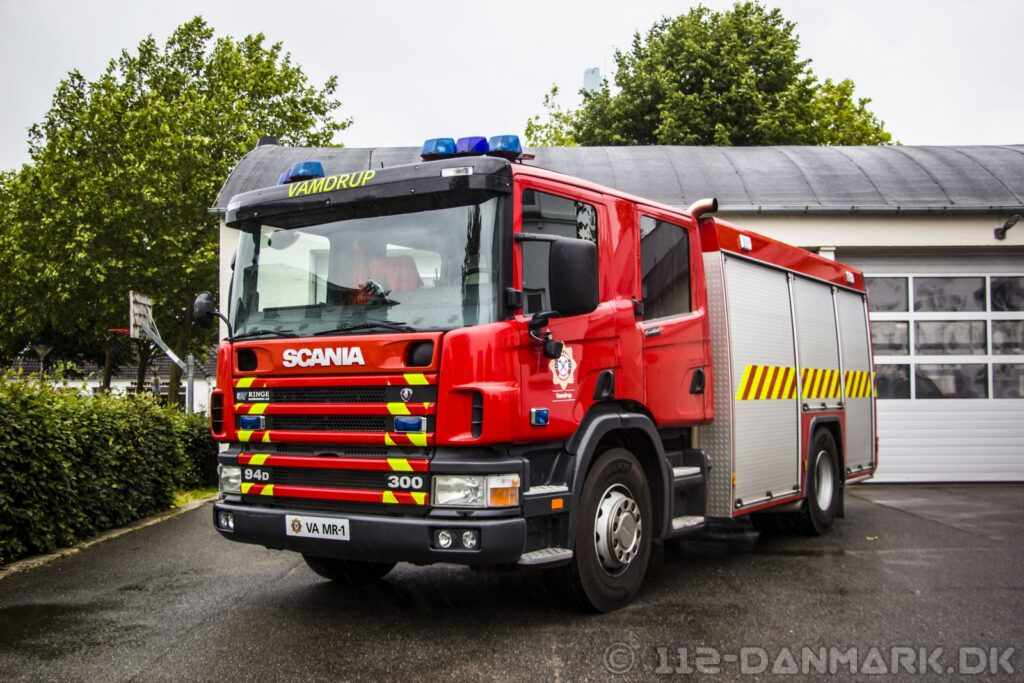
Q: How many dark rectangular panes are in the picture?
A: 9